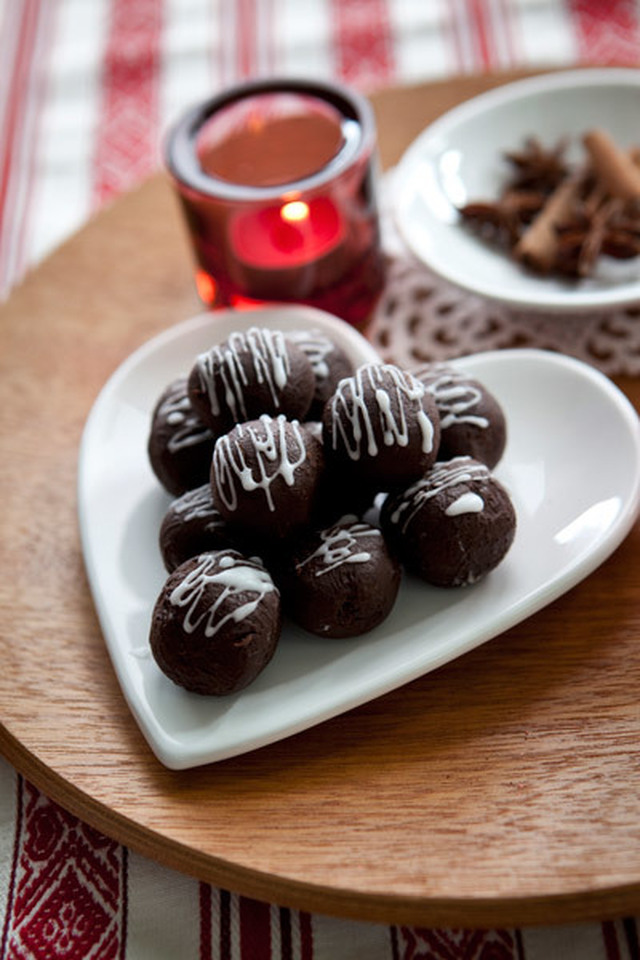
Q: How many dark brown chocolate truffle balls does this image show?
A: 10